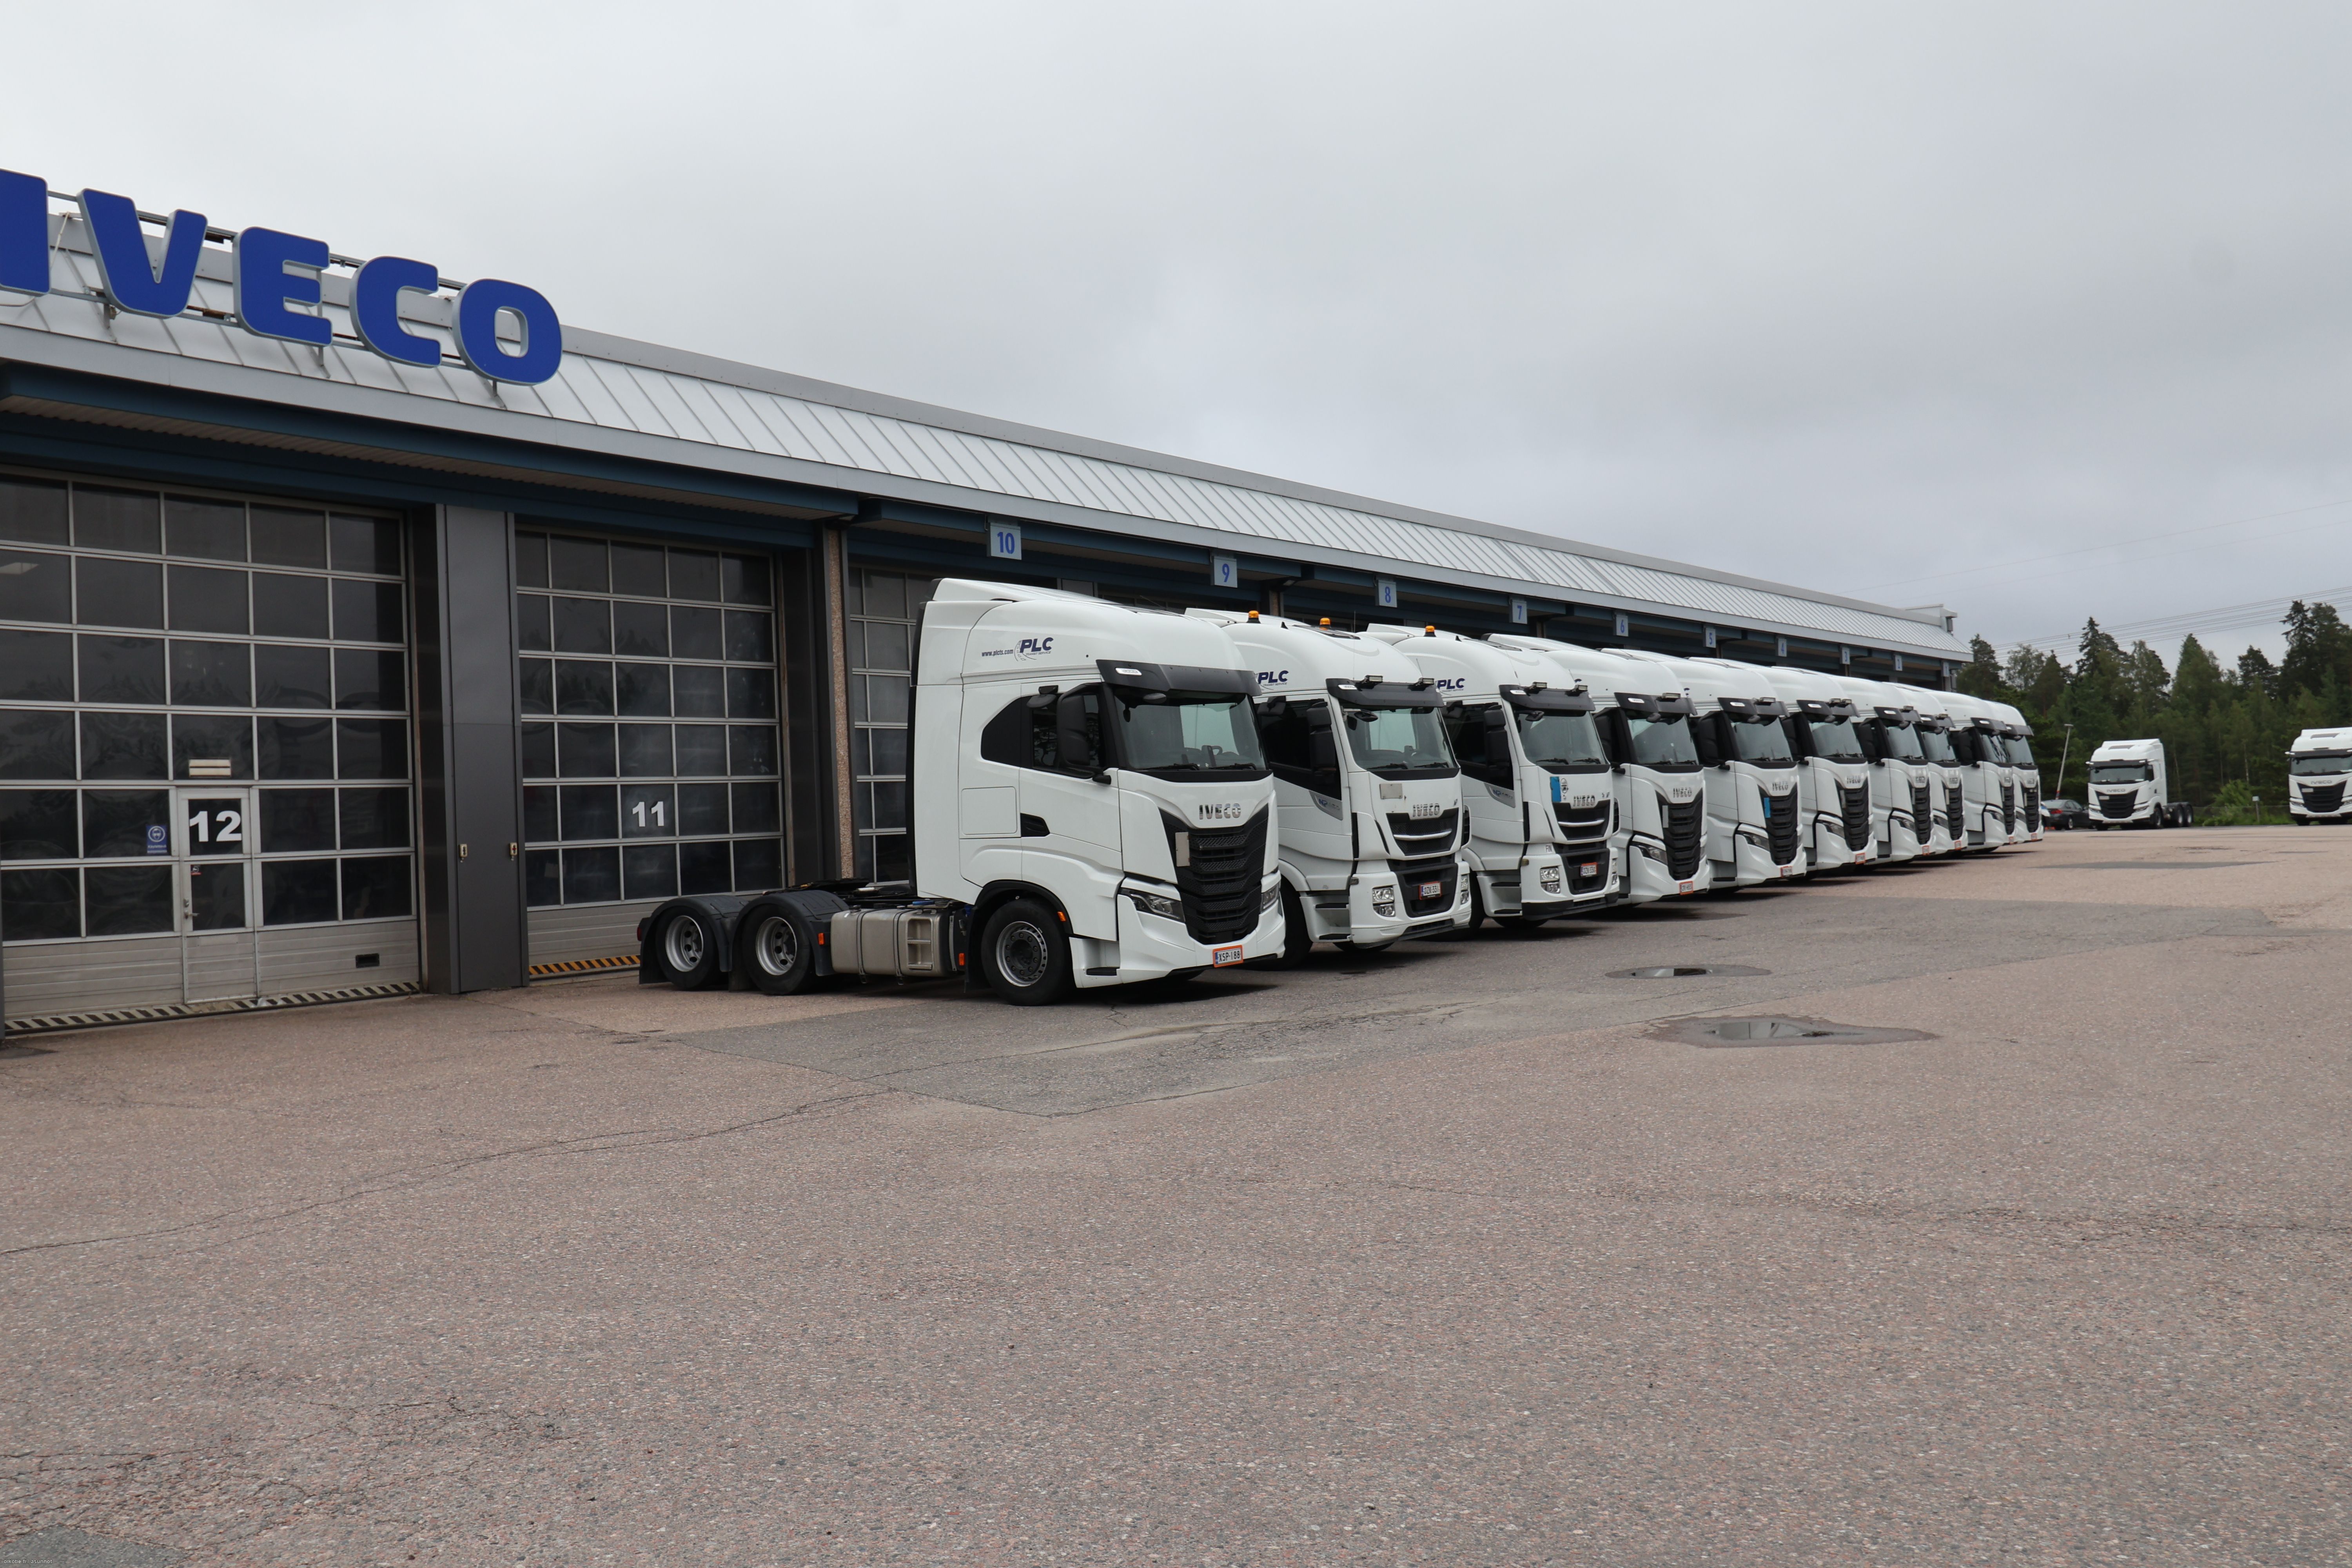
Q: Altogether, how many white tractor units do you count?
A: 12